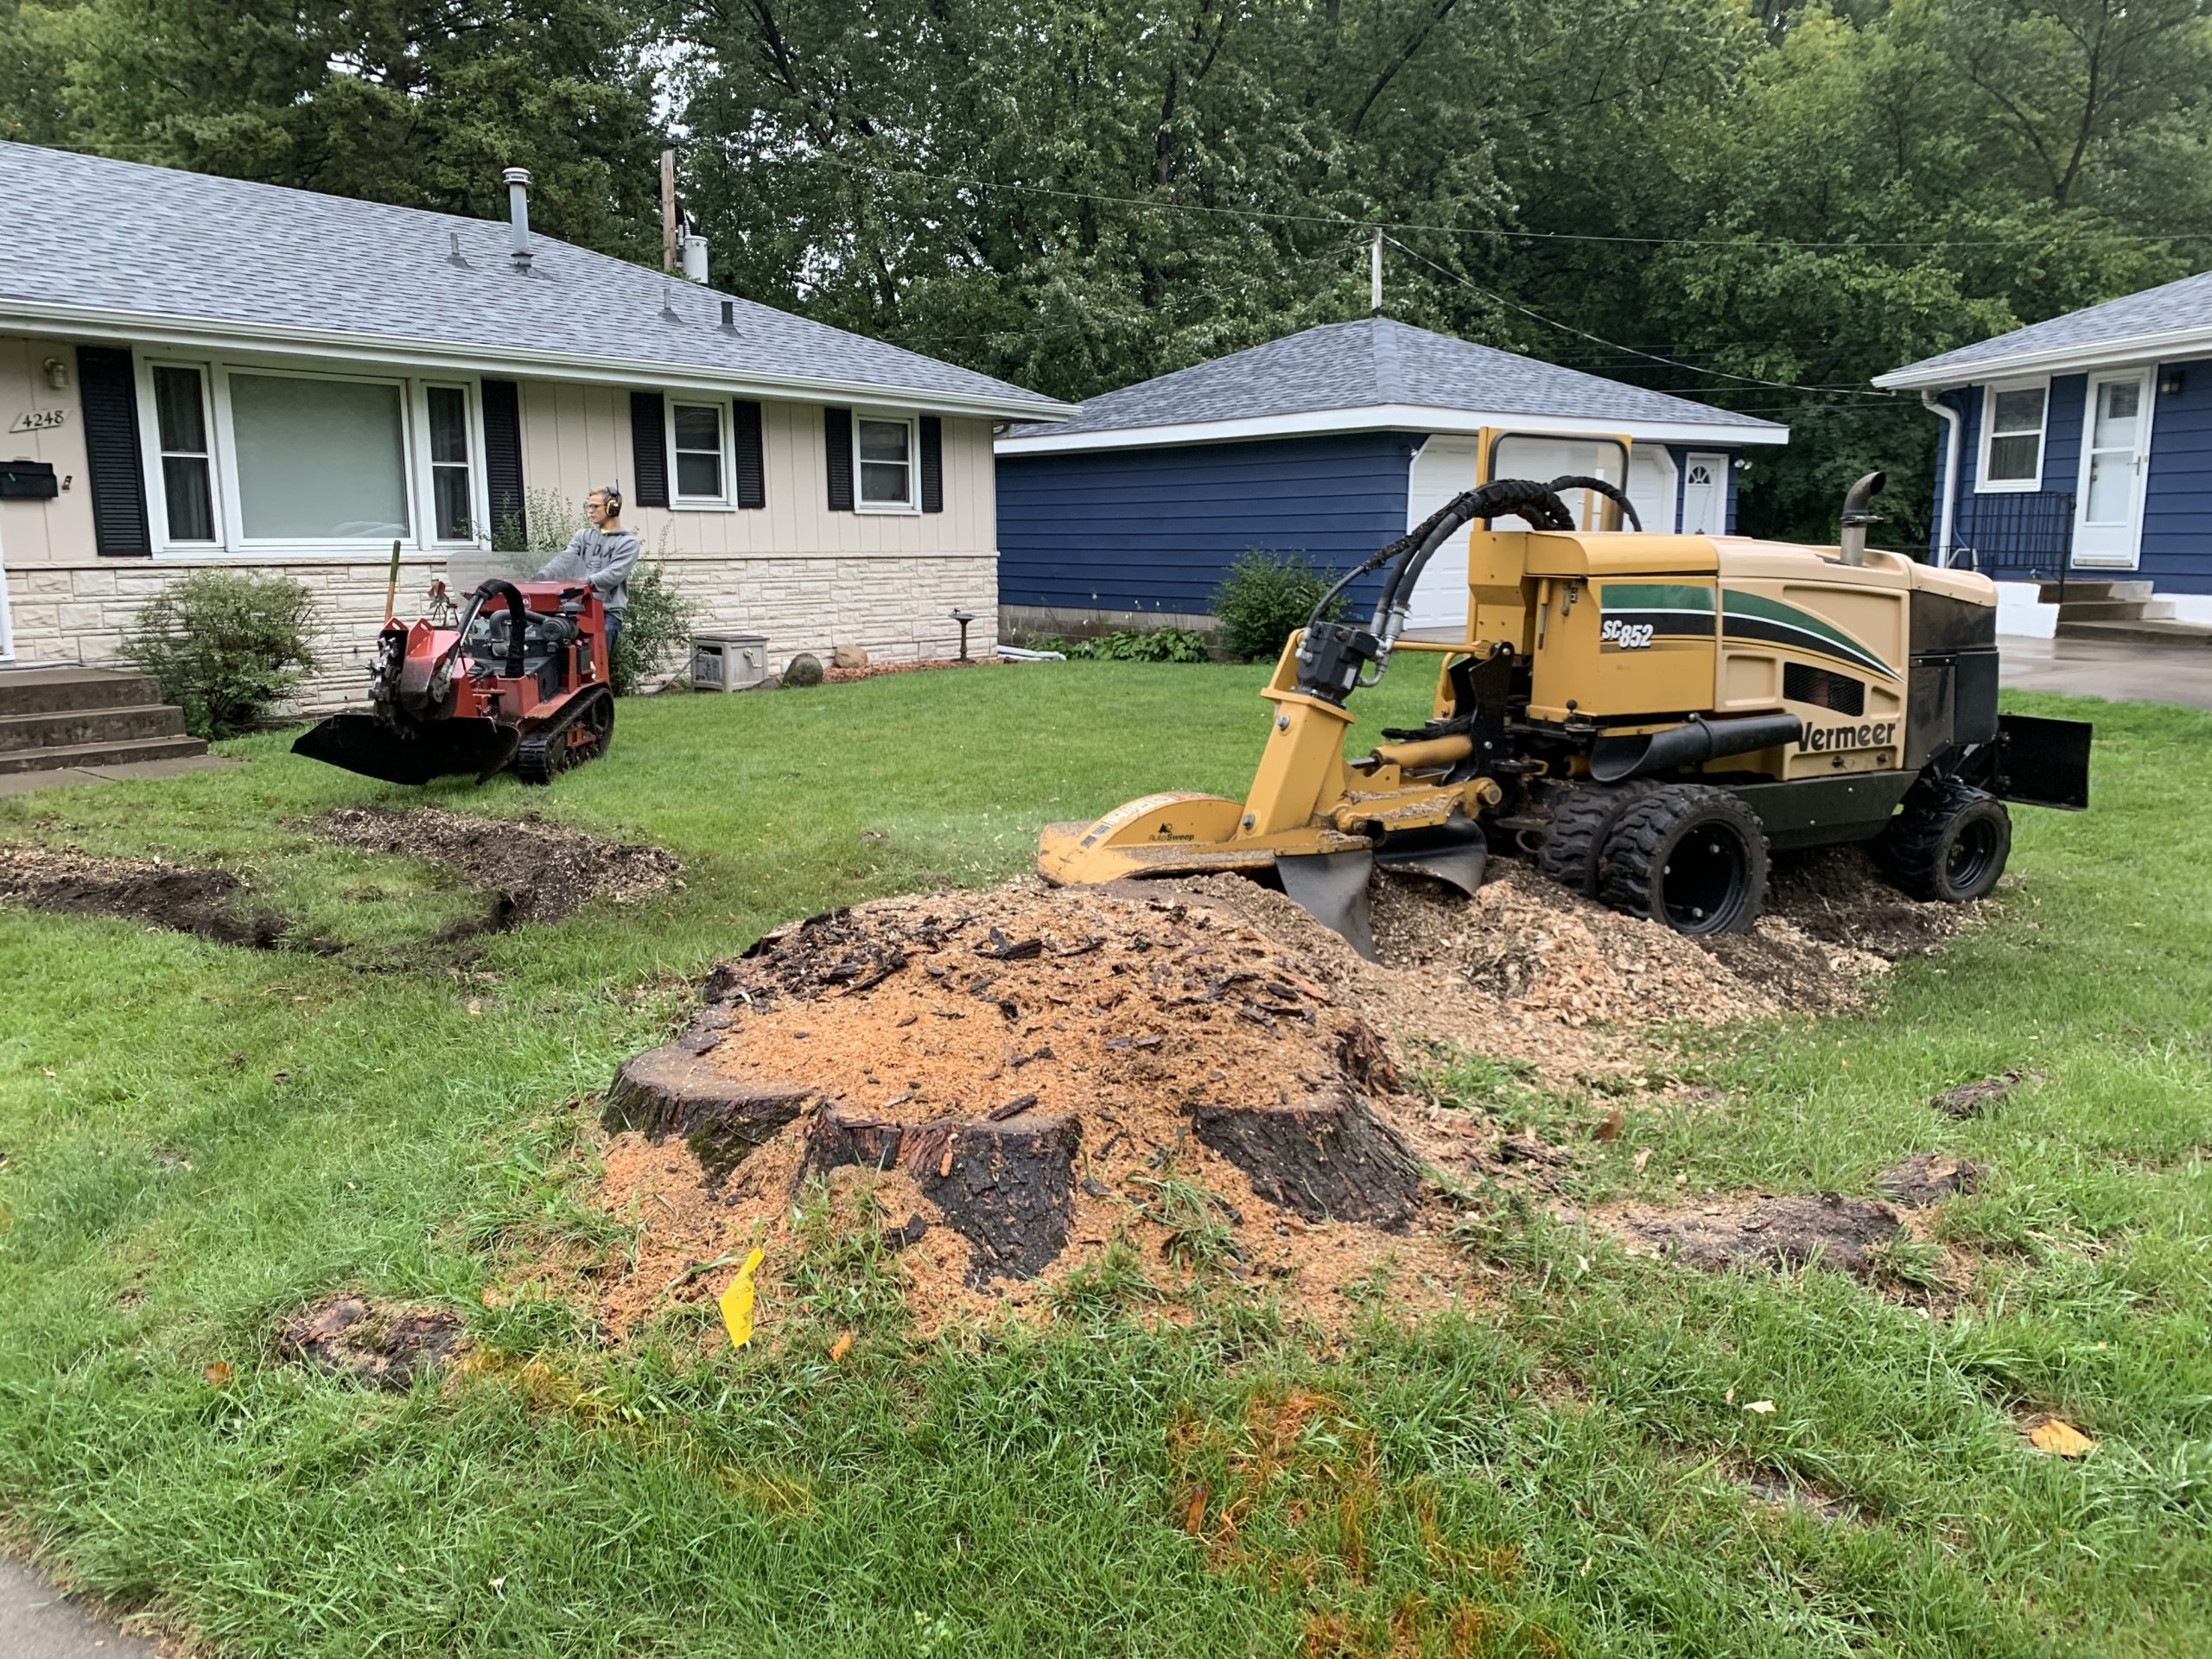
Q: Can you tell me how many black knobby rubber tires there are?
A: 3